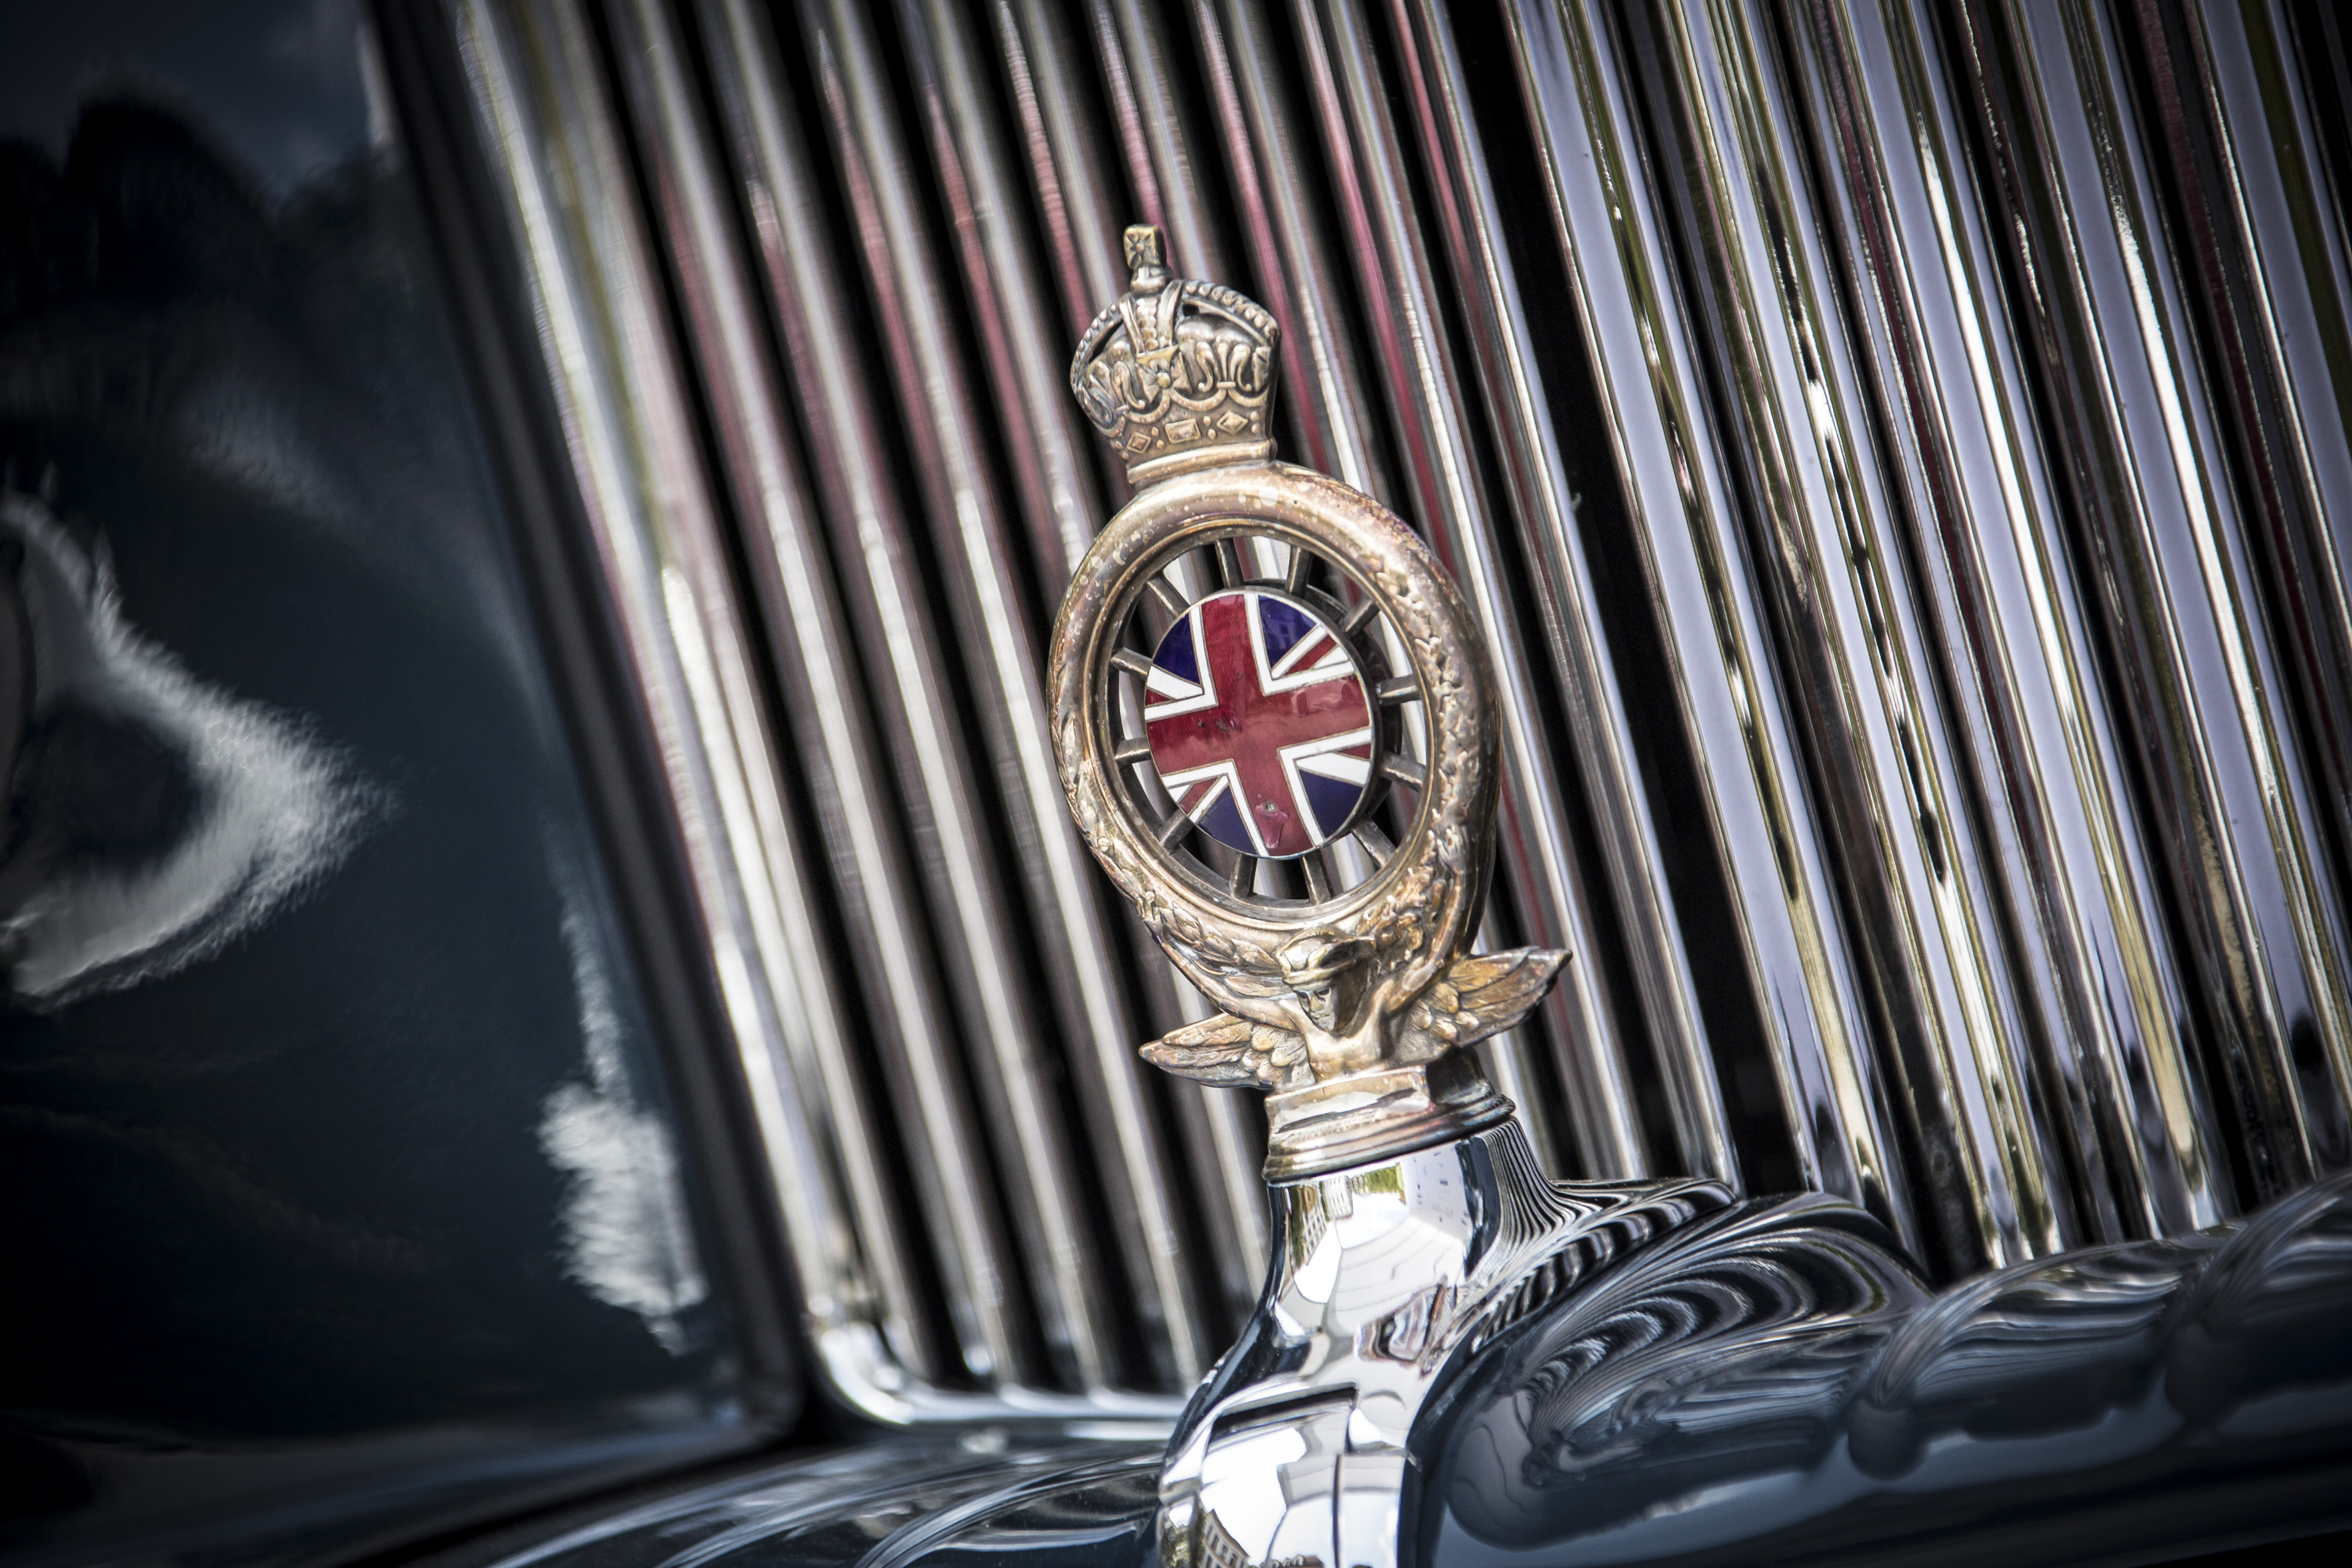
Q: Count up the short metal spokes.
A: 12